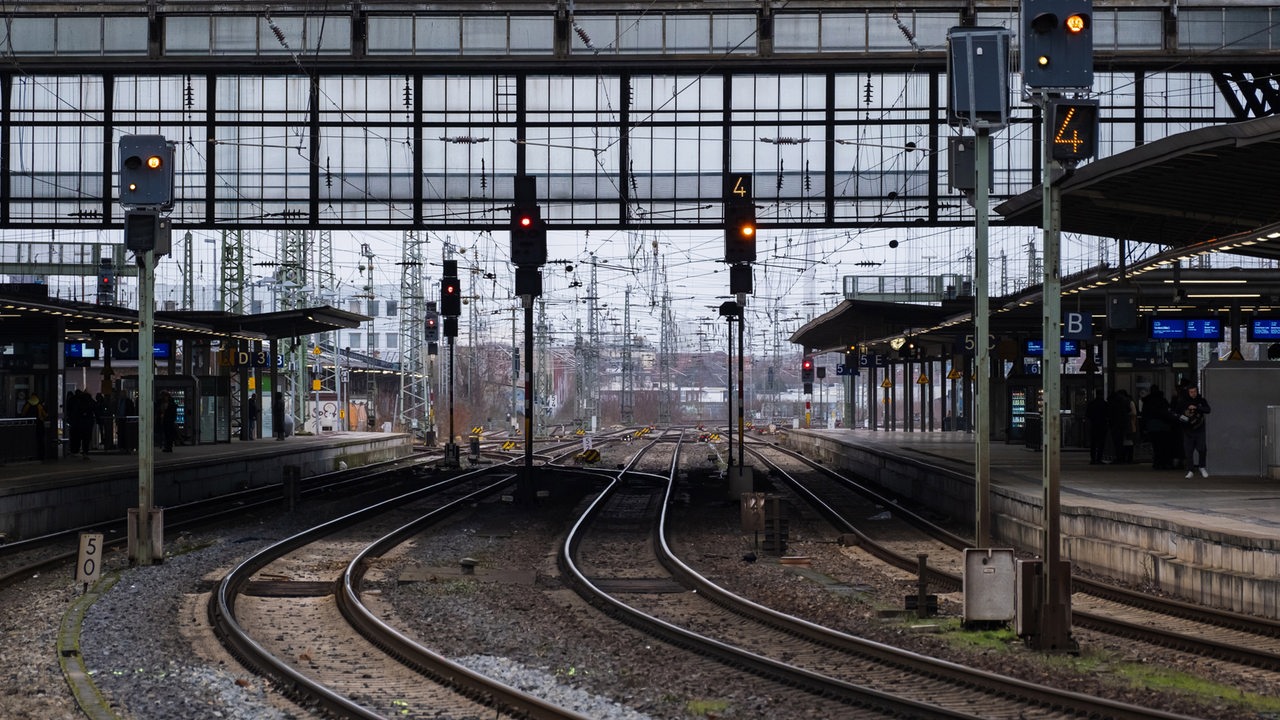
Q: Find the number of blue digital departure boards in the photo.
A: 5